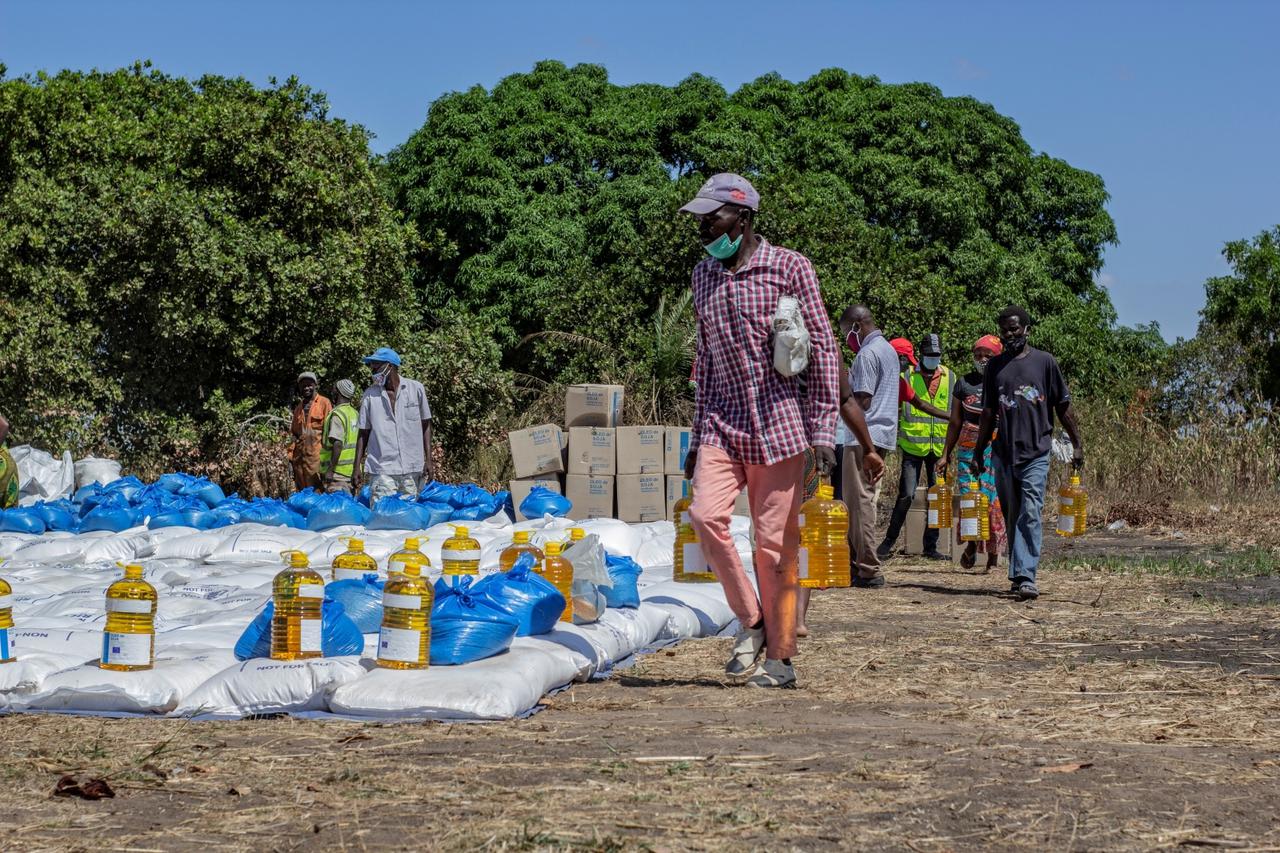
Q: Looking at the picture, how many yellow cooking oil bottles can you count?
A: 15